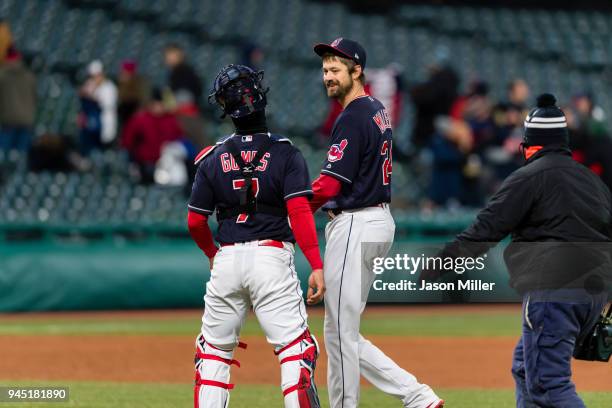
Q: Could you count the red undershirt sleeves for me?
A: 3